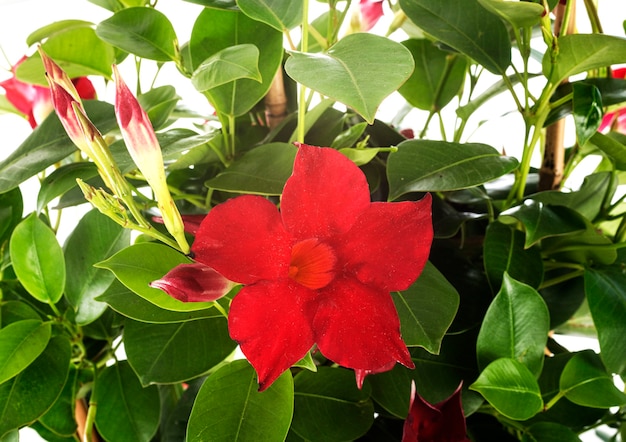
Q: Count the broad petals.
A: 5